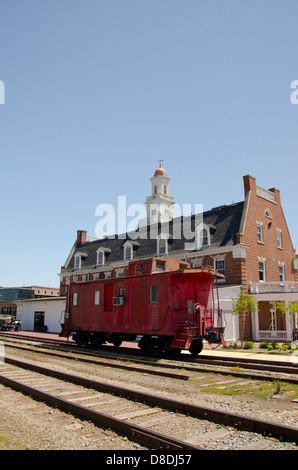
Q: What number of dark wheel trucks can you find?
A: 2